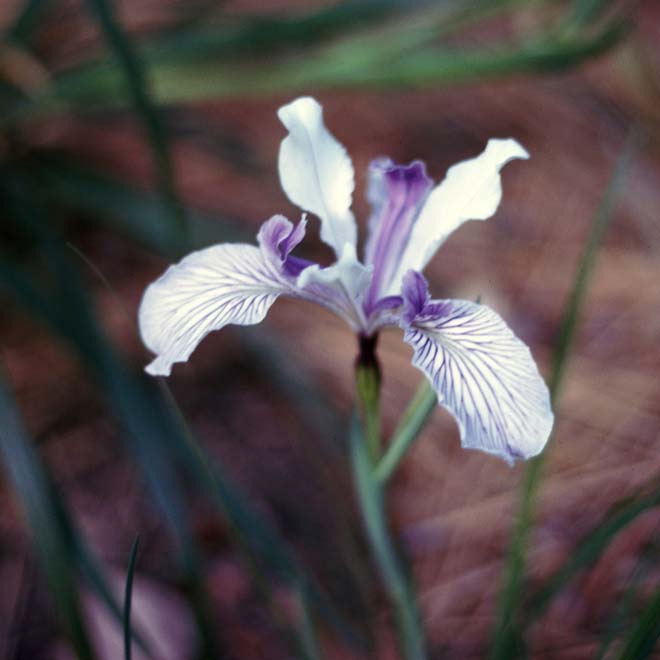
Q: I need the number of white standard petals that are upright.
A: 2